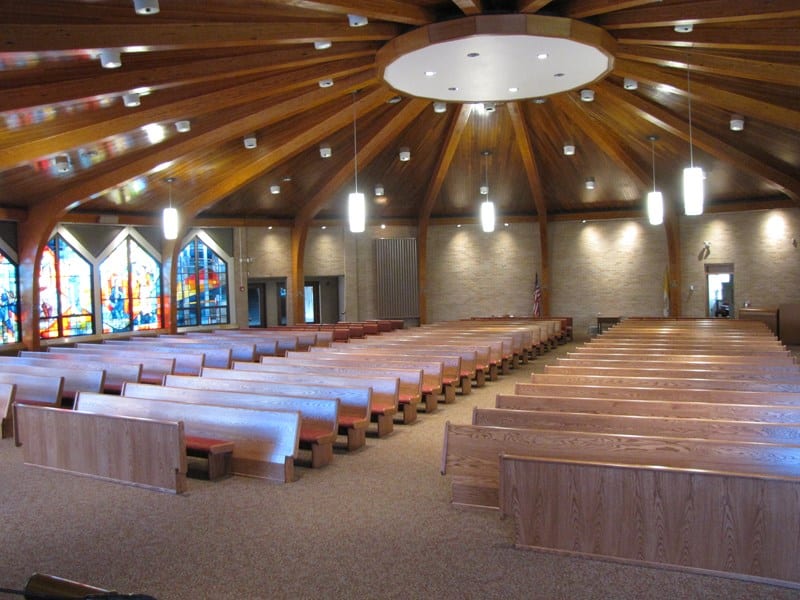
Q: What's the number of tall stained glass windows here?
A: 4